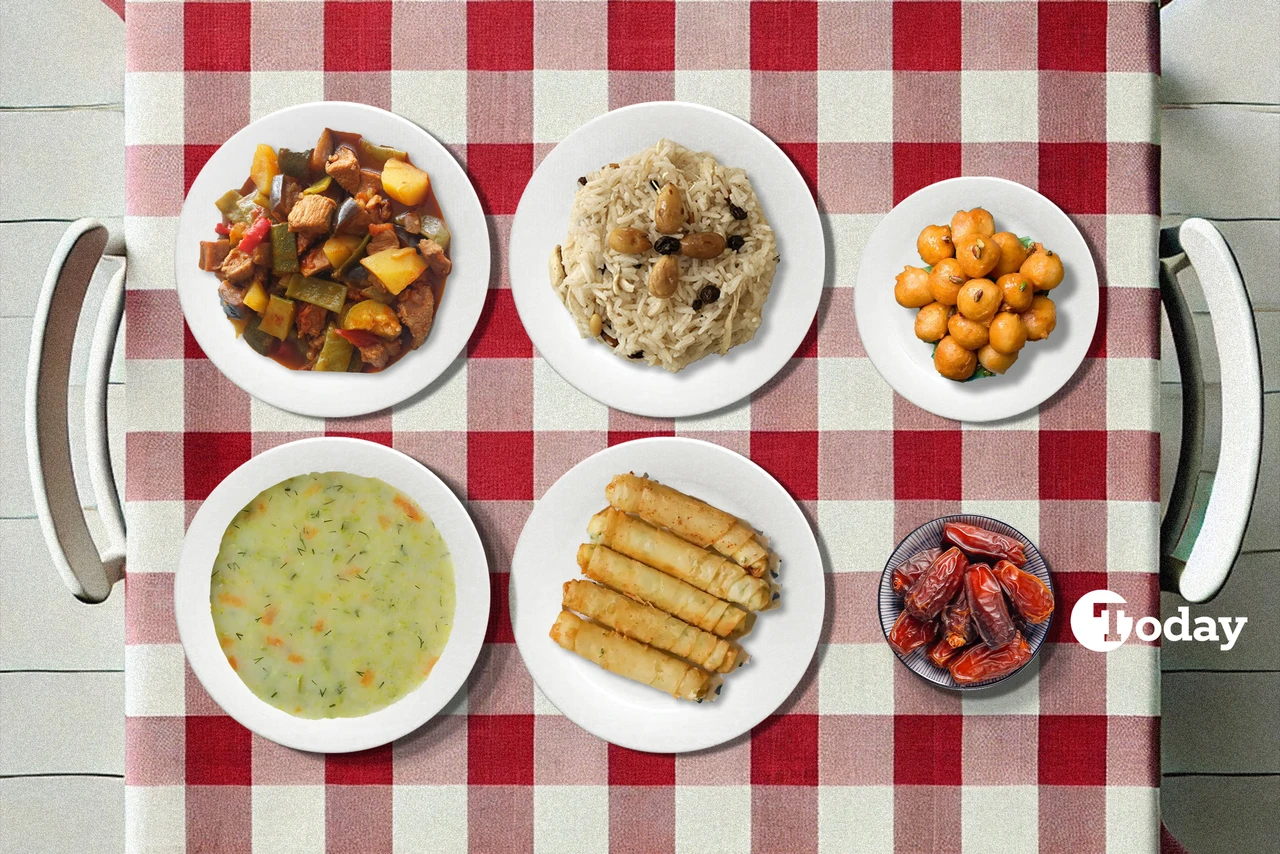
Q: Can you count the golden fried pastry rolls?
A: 5